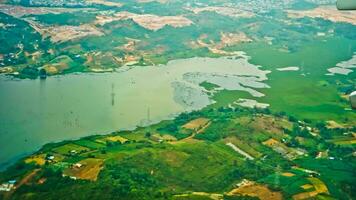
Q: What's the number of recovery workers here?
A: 0